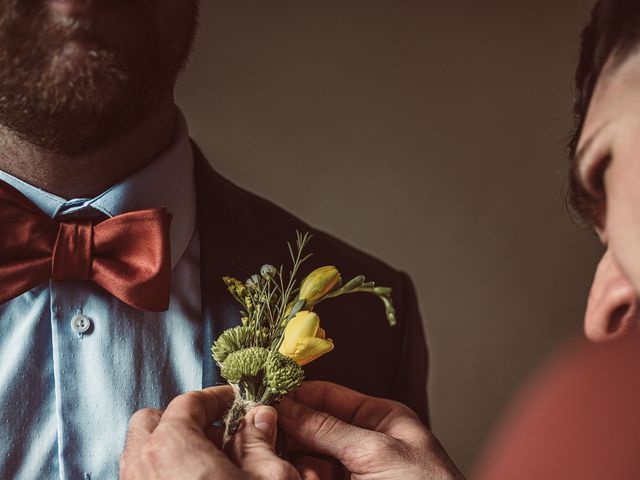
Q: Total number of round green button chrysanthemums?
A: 3